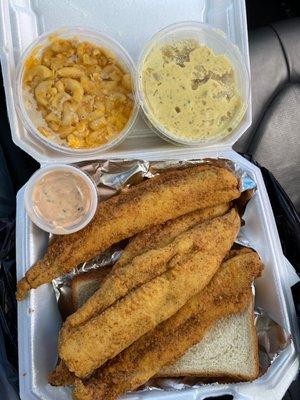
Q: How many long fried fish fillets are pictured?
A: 4